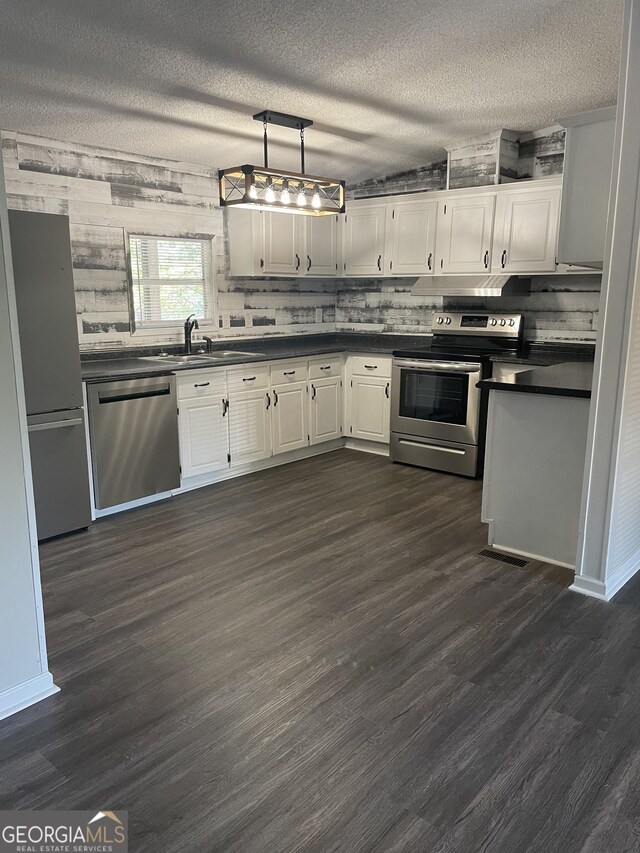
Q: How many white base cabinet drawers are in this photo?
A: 5